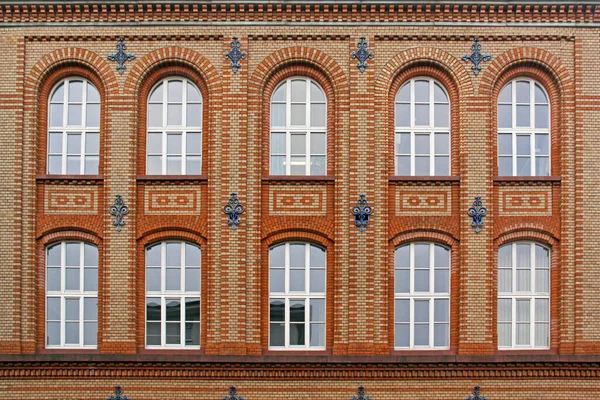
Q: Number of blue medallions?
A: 12